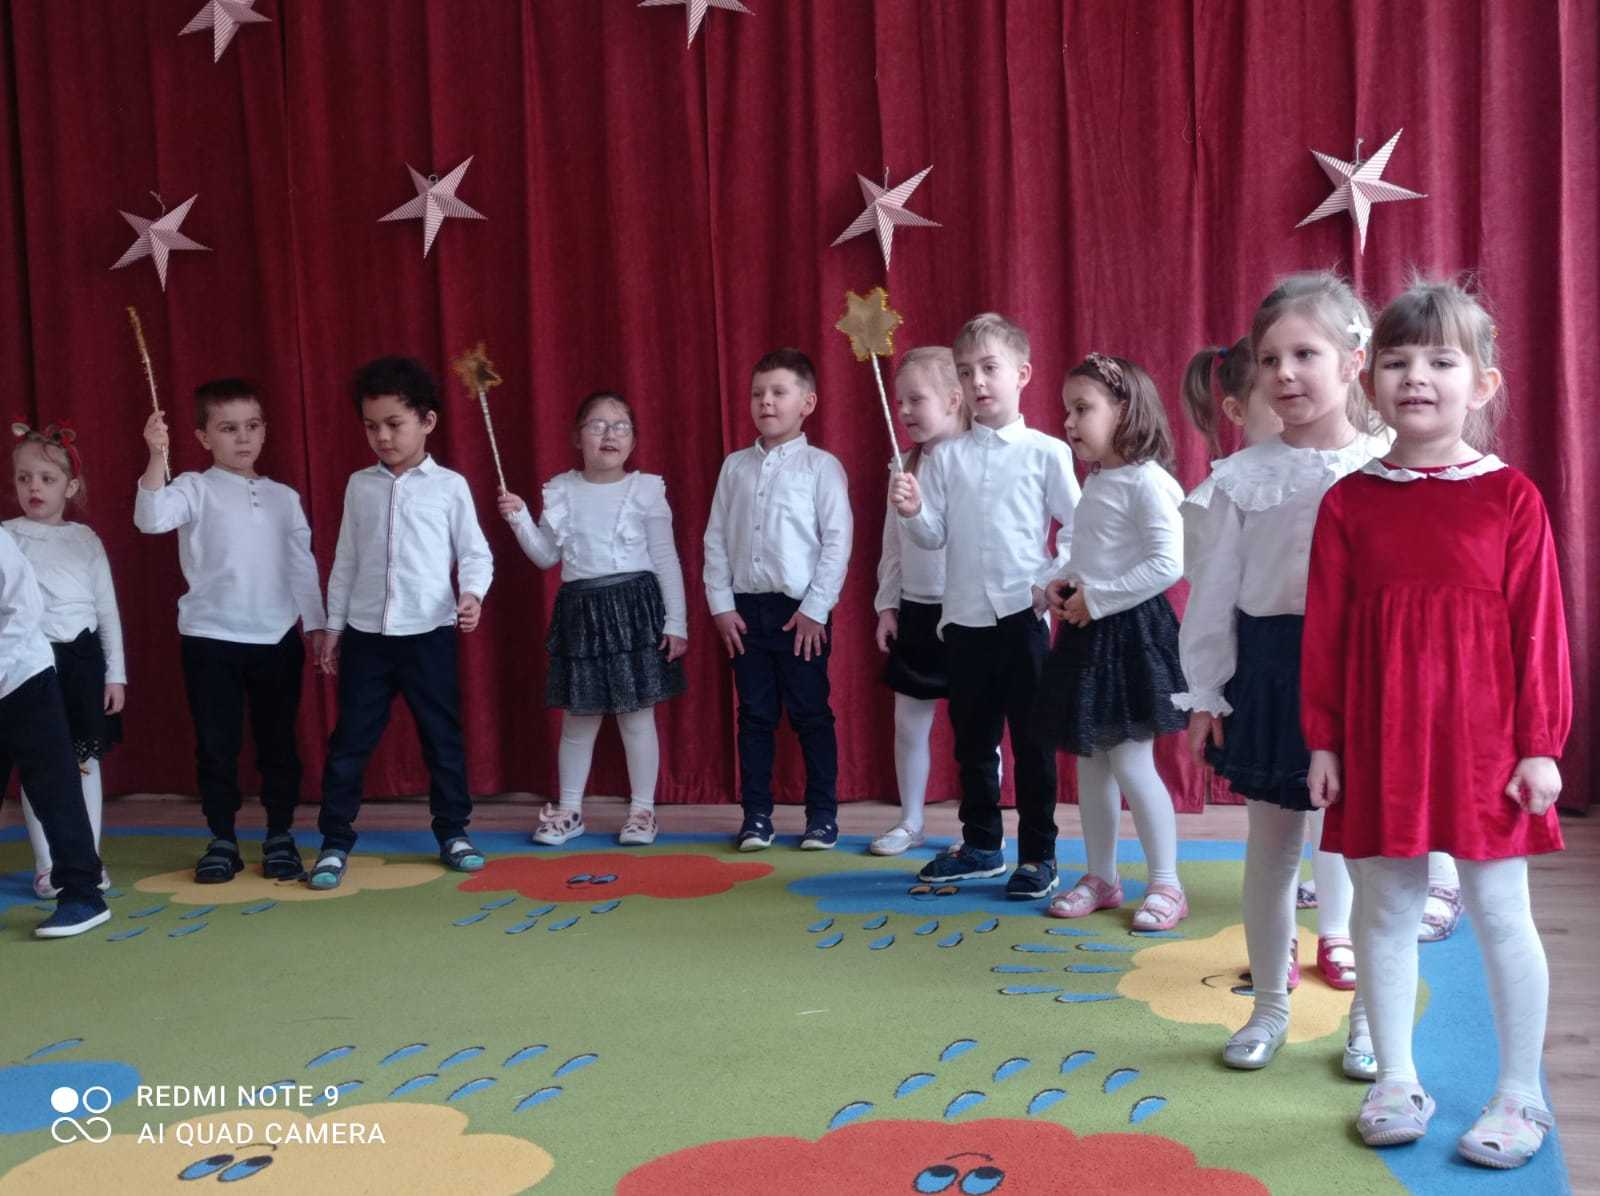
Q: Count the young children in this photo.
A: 12